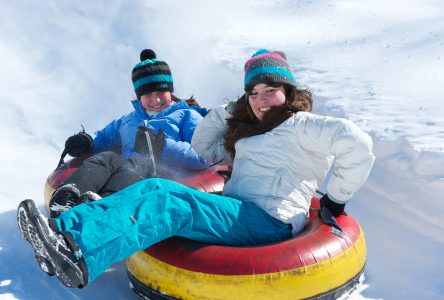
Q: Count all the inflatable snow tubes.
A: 2